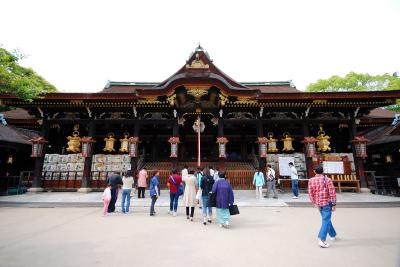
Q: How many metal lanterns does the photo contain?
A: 6